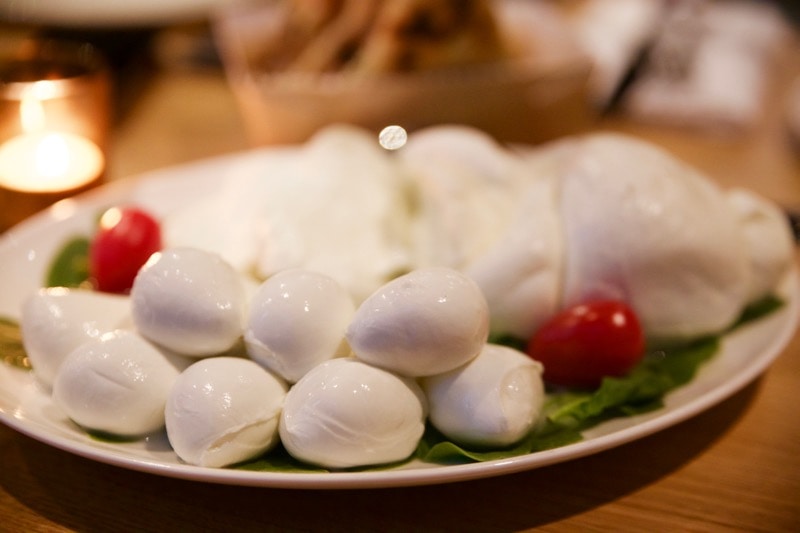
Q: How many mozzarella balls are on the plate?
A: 8